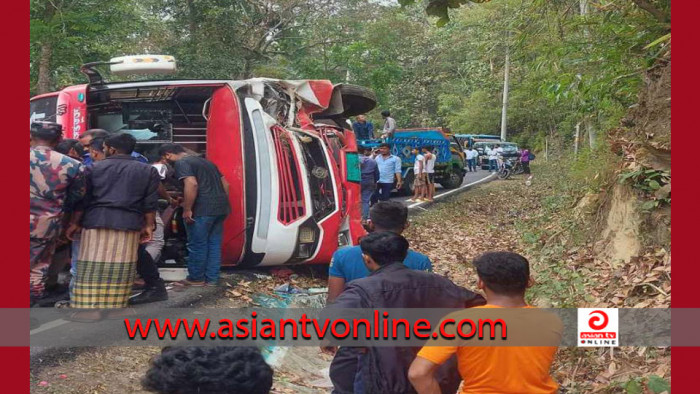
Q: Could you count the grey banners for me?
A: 1